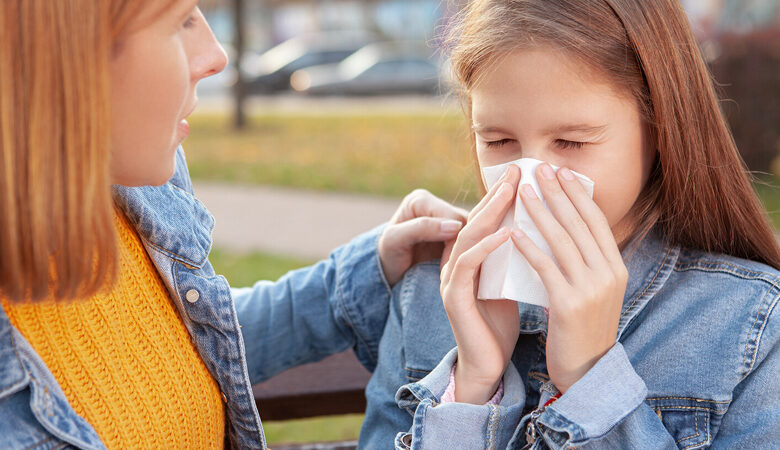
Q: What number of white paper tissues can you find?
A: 1